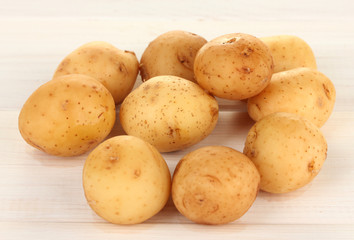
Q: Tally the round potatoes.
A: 10